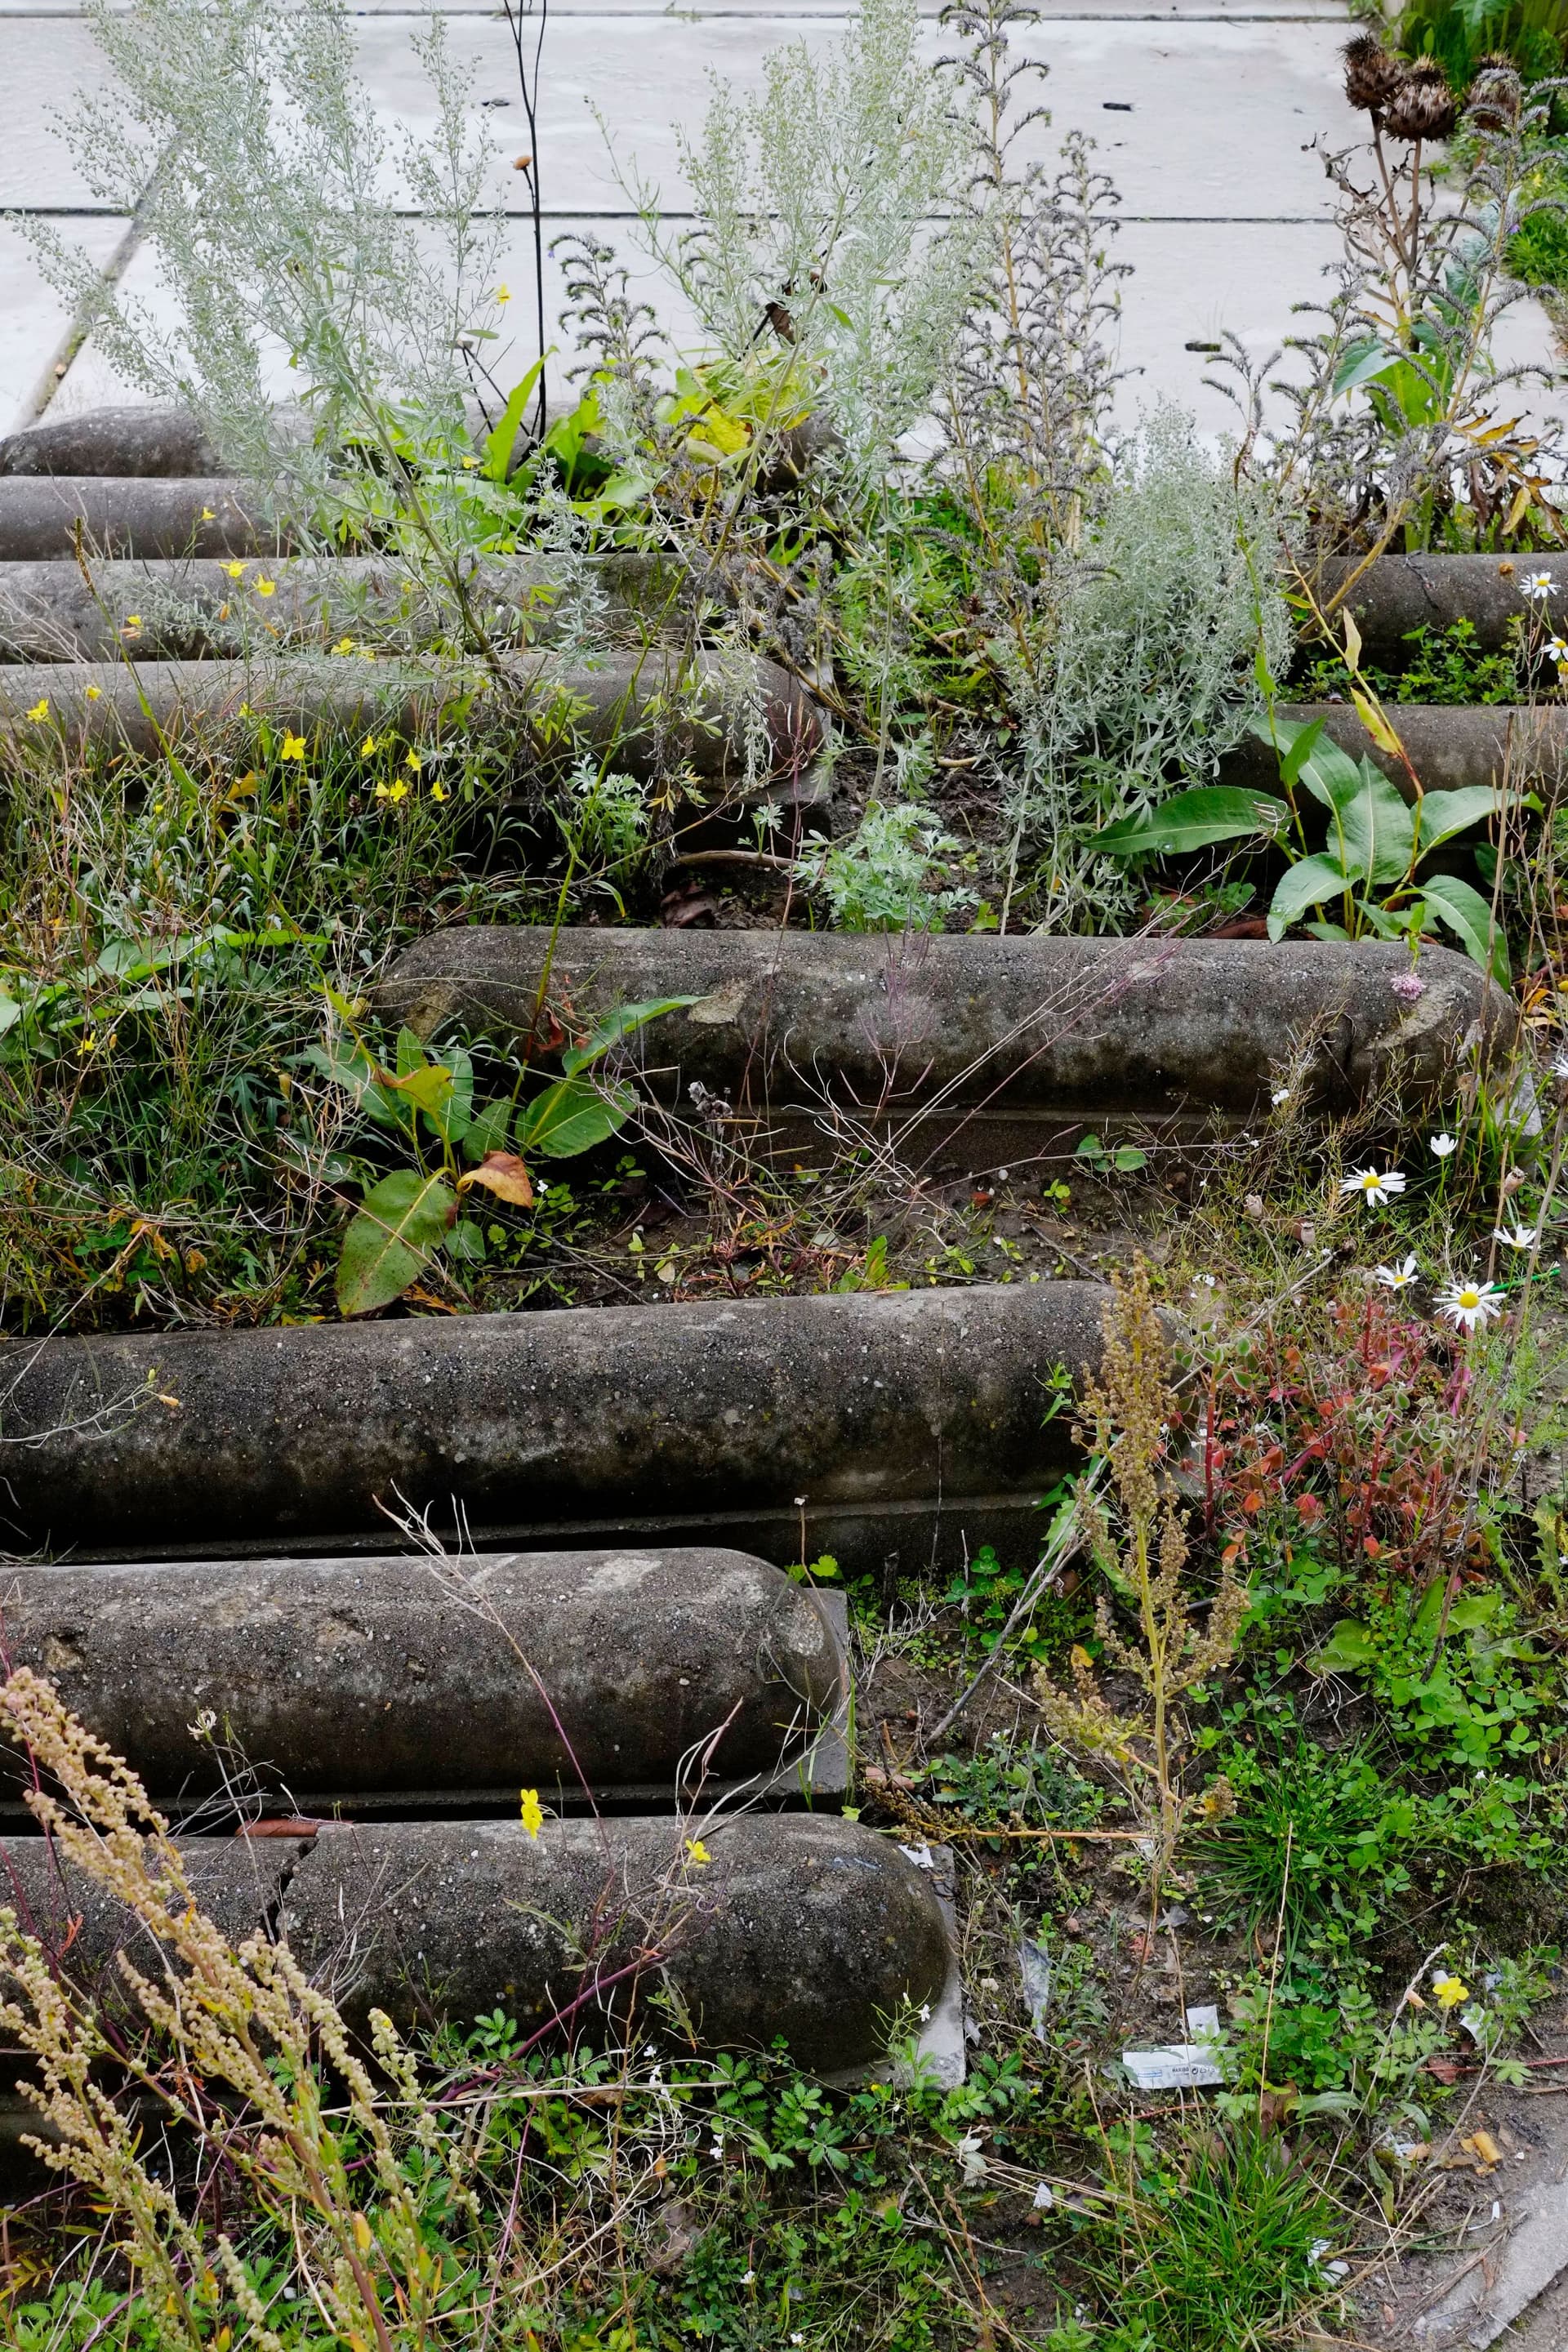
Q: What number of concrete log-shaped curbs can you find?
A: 10